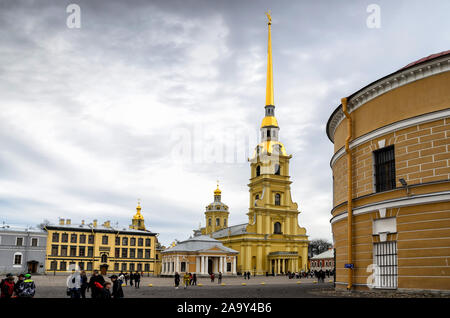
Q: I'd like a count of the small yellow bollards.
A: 9